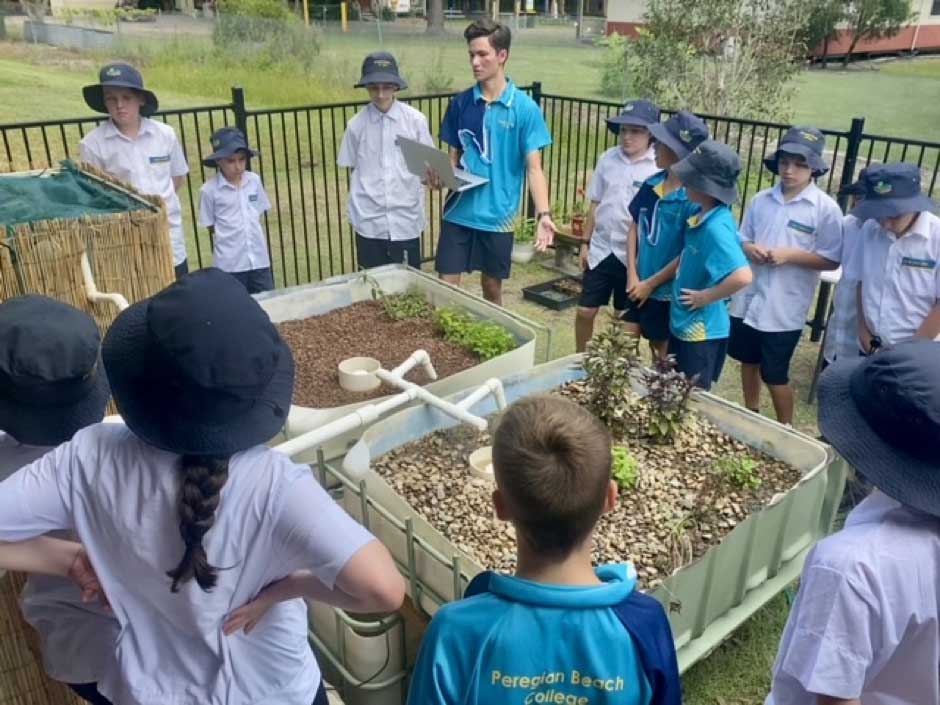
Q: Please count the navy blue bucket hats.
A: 12